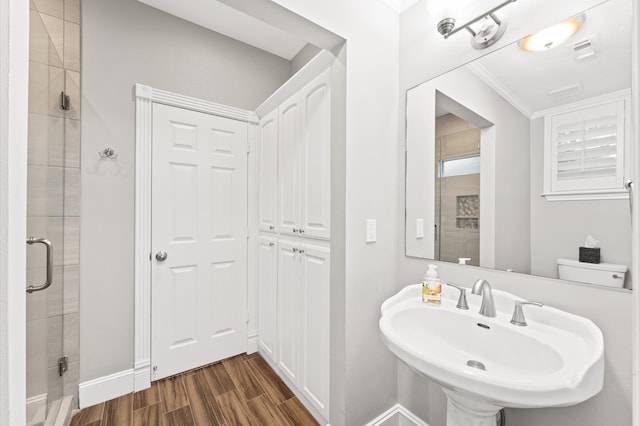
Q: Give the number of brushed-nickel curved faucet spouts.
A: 1